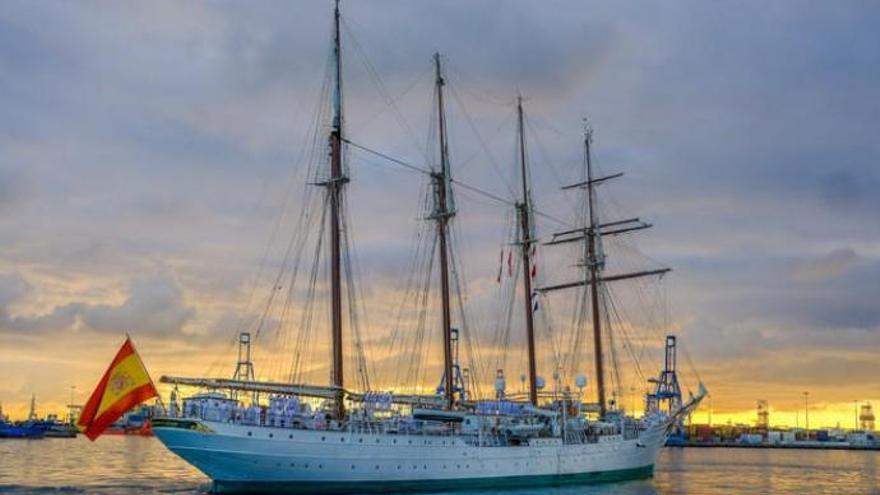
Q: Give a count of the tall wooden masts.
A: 4